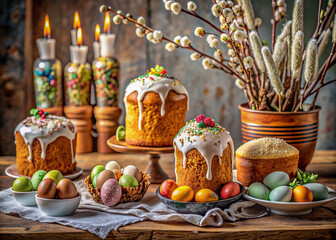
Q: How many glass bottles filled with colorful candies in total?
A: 3